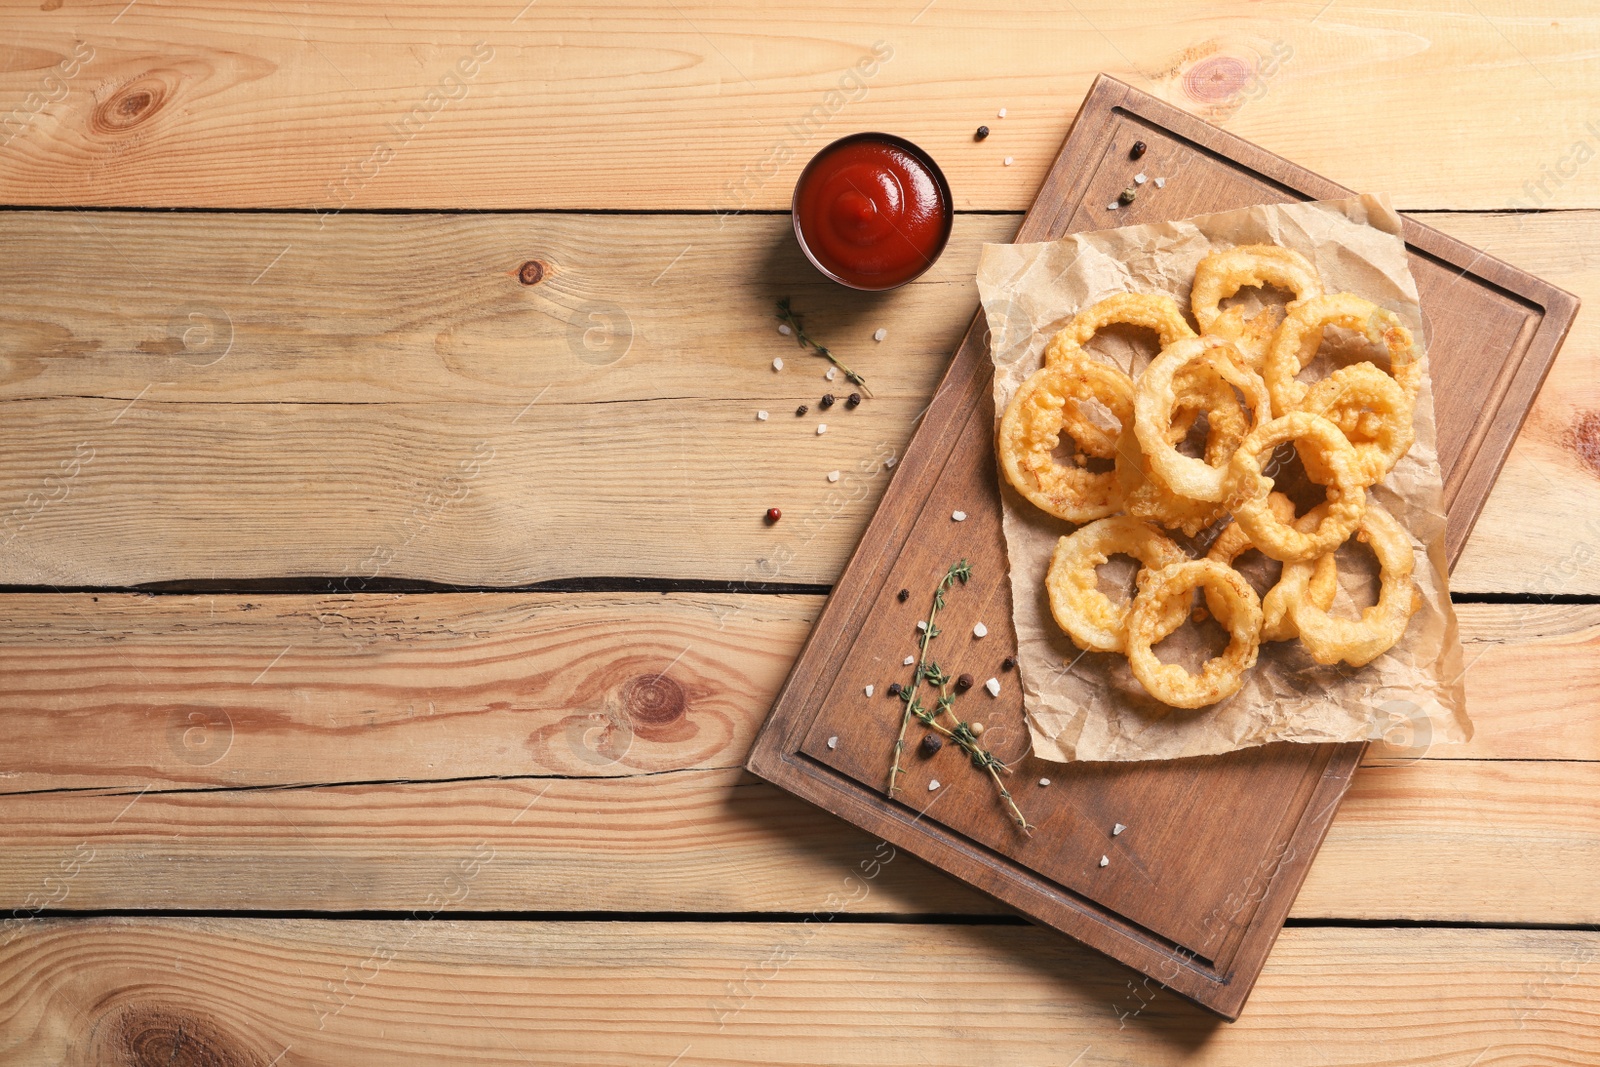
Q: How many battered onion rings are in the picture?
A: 12